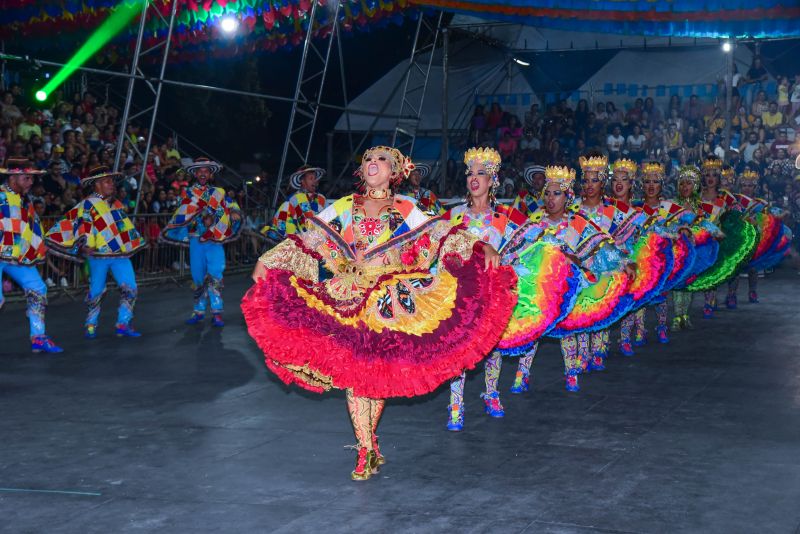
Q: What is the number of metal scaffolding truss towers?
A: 3